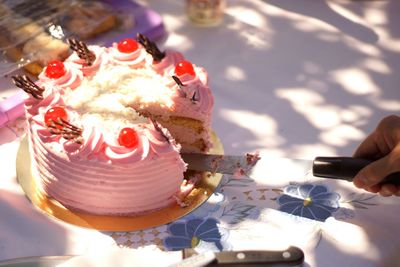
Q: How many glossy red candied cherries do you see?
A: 5